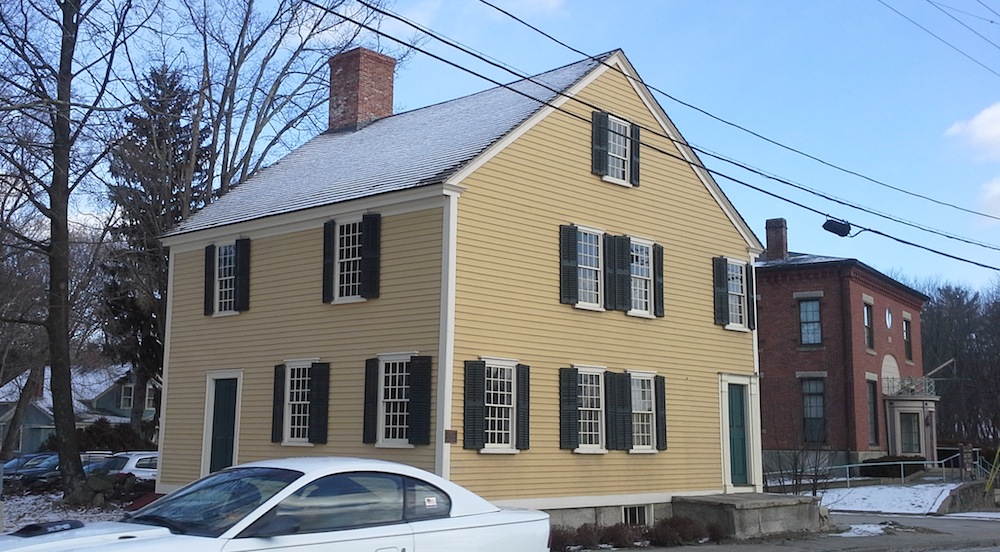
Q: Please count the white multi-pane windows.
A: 11